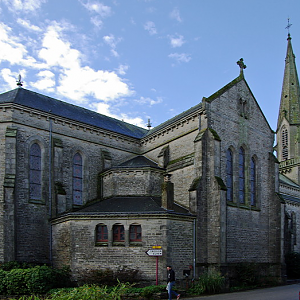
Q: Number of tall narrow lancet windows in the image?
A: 5